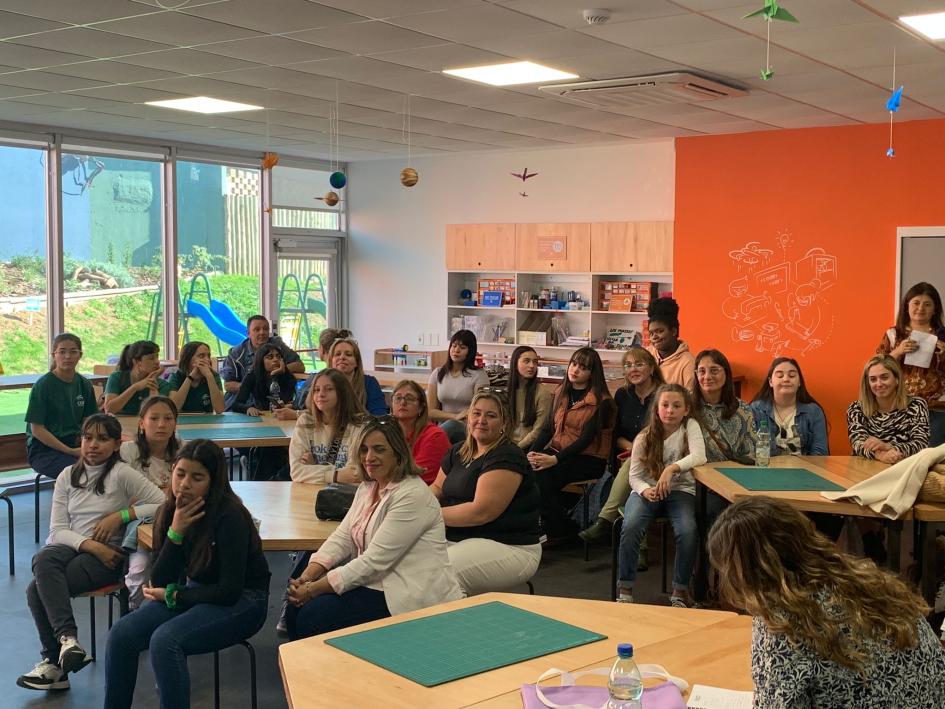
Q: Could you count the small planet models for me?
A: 3